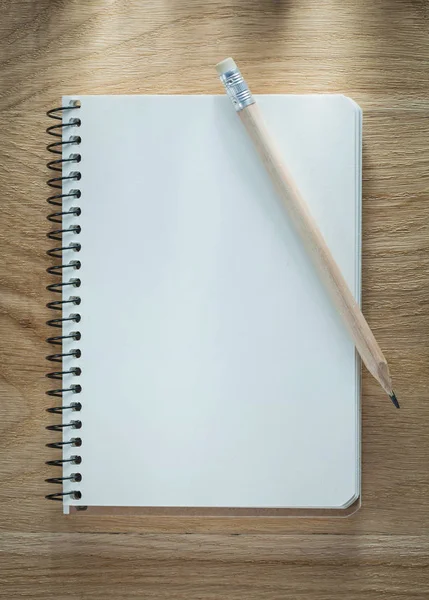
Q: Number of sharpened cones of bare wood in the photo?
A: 1